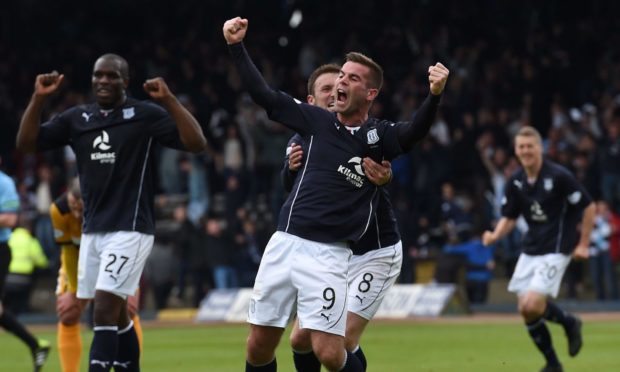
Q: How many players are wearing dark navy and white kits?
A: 4